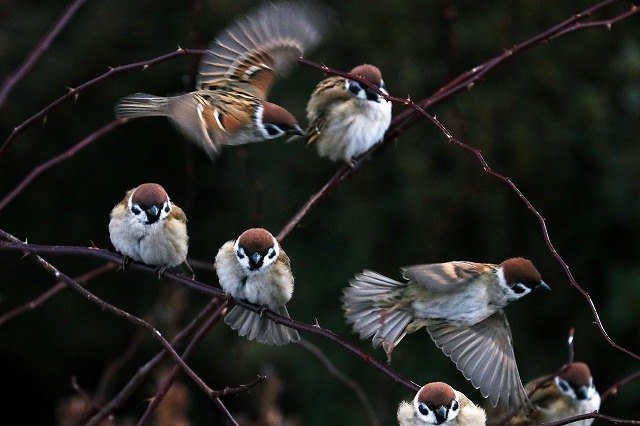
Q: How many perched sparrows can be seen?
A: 5